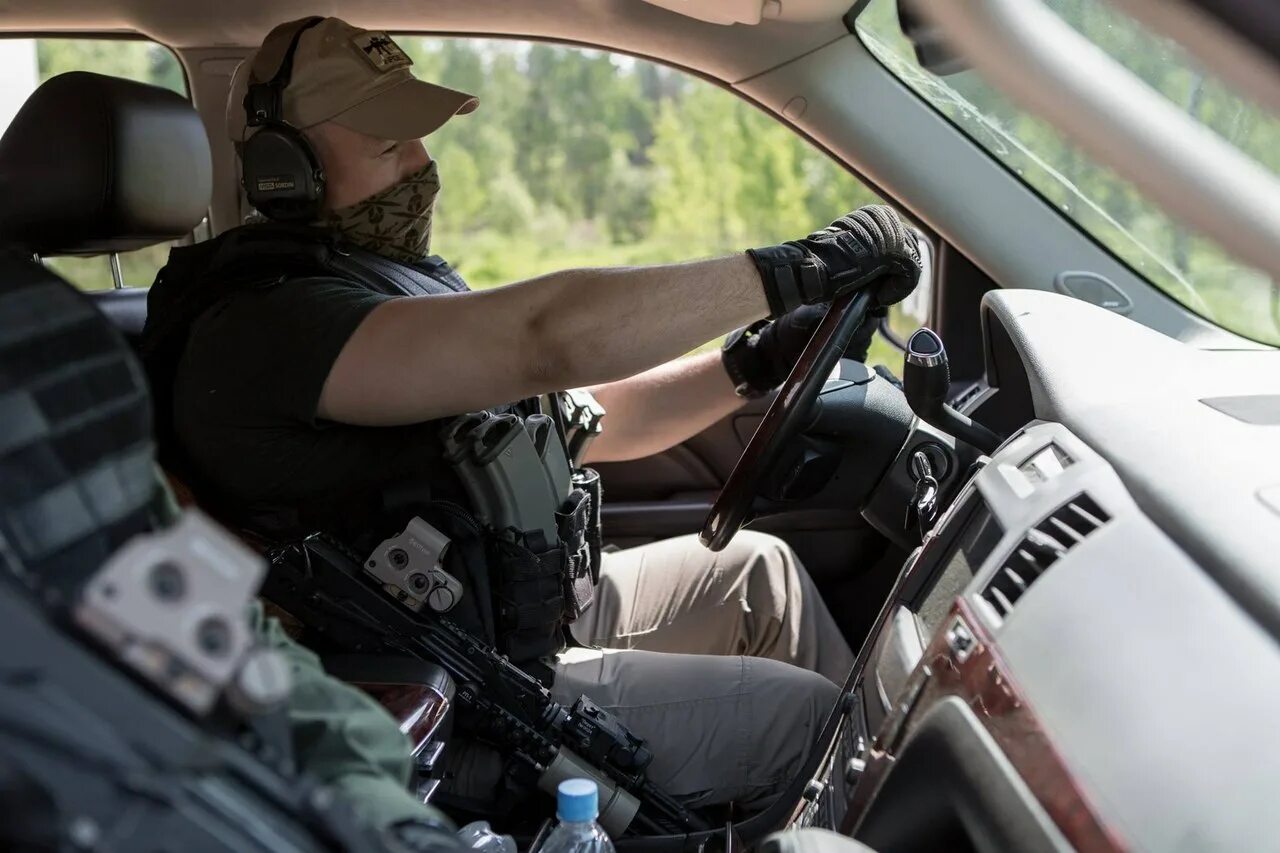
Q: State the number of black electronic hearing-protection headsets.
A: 1